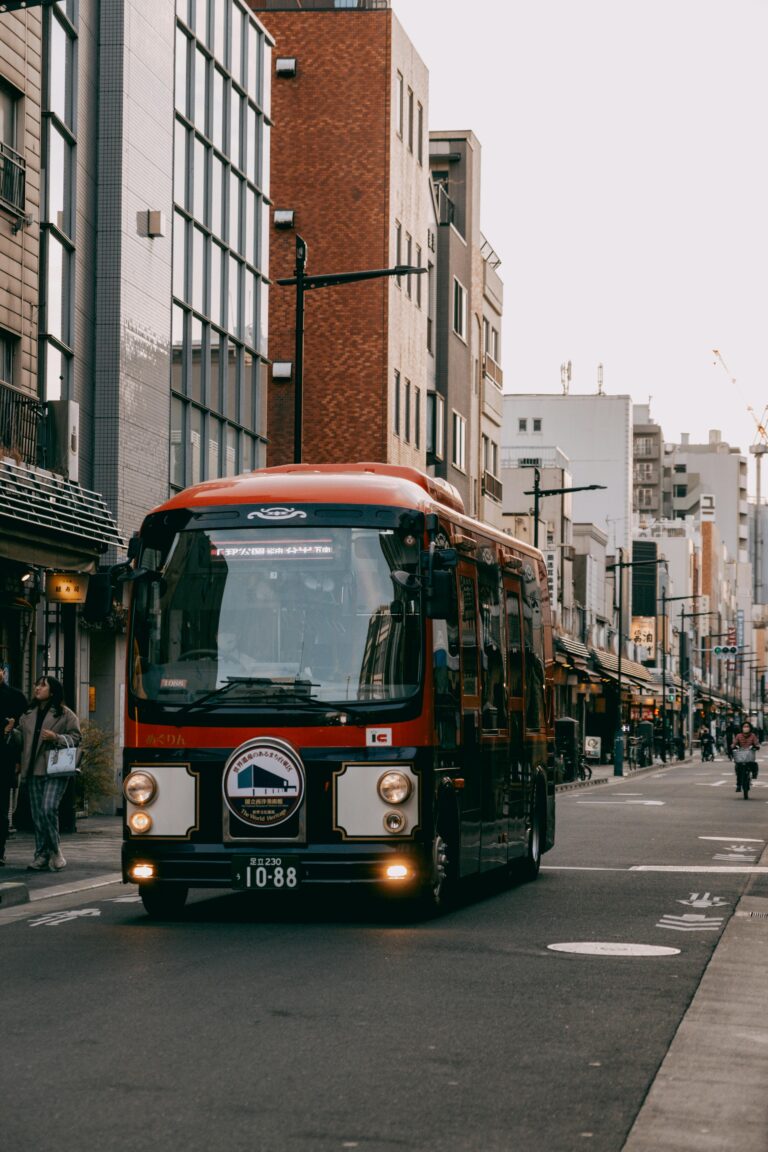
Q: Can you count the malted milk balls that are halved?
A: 0